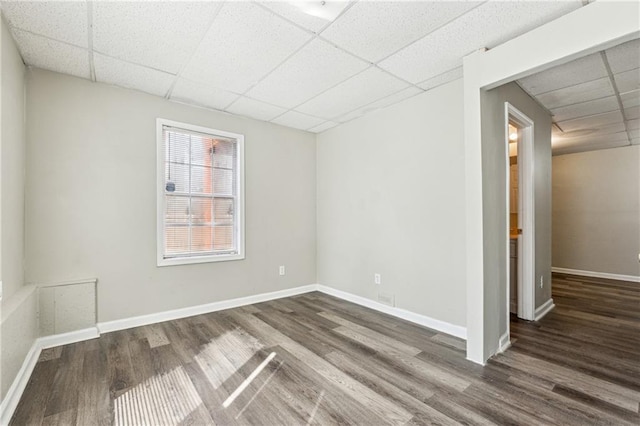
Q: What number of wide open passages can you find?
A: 1